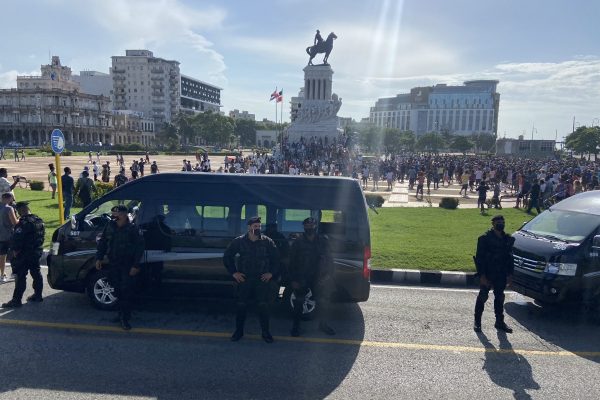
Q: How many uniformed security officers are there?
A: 5